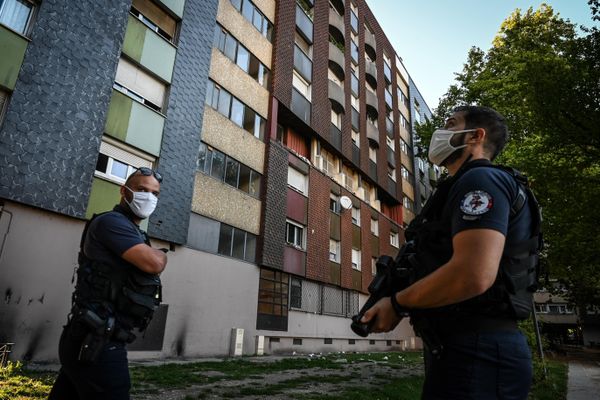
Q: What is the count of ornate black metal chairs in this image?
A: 0